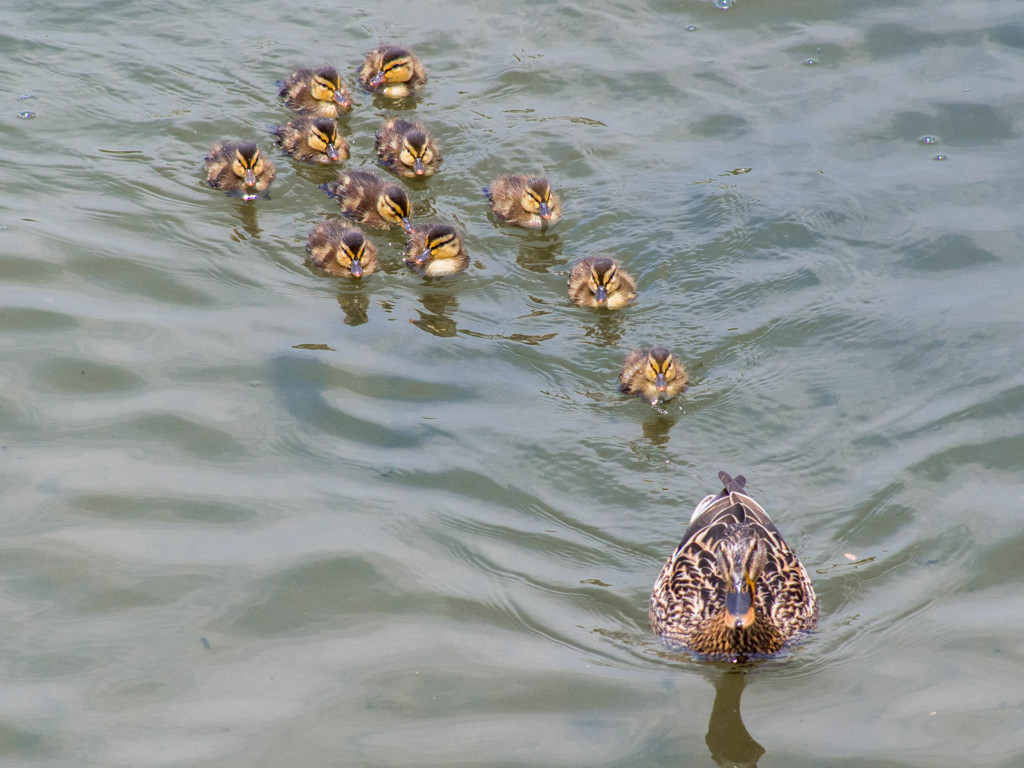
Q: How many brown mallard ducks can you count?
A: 12